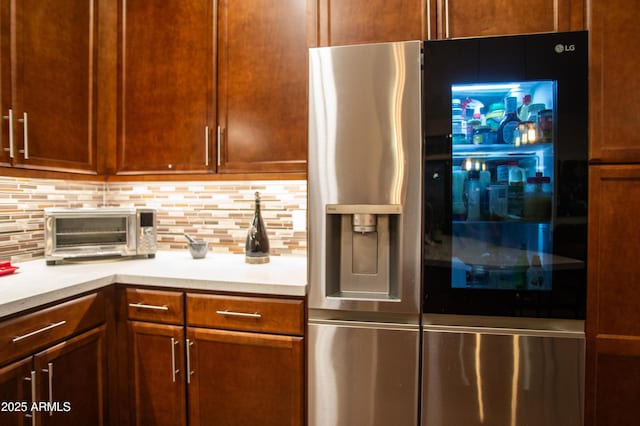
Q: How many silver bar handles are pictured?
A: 13